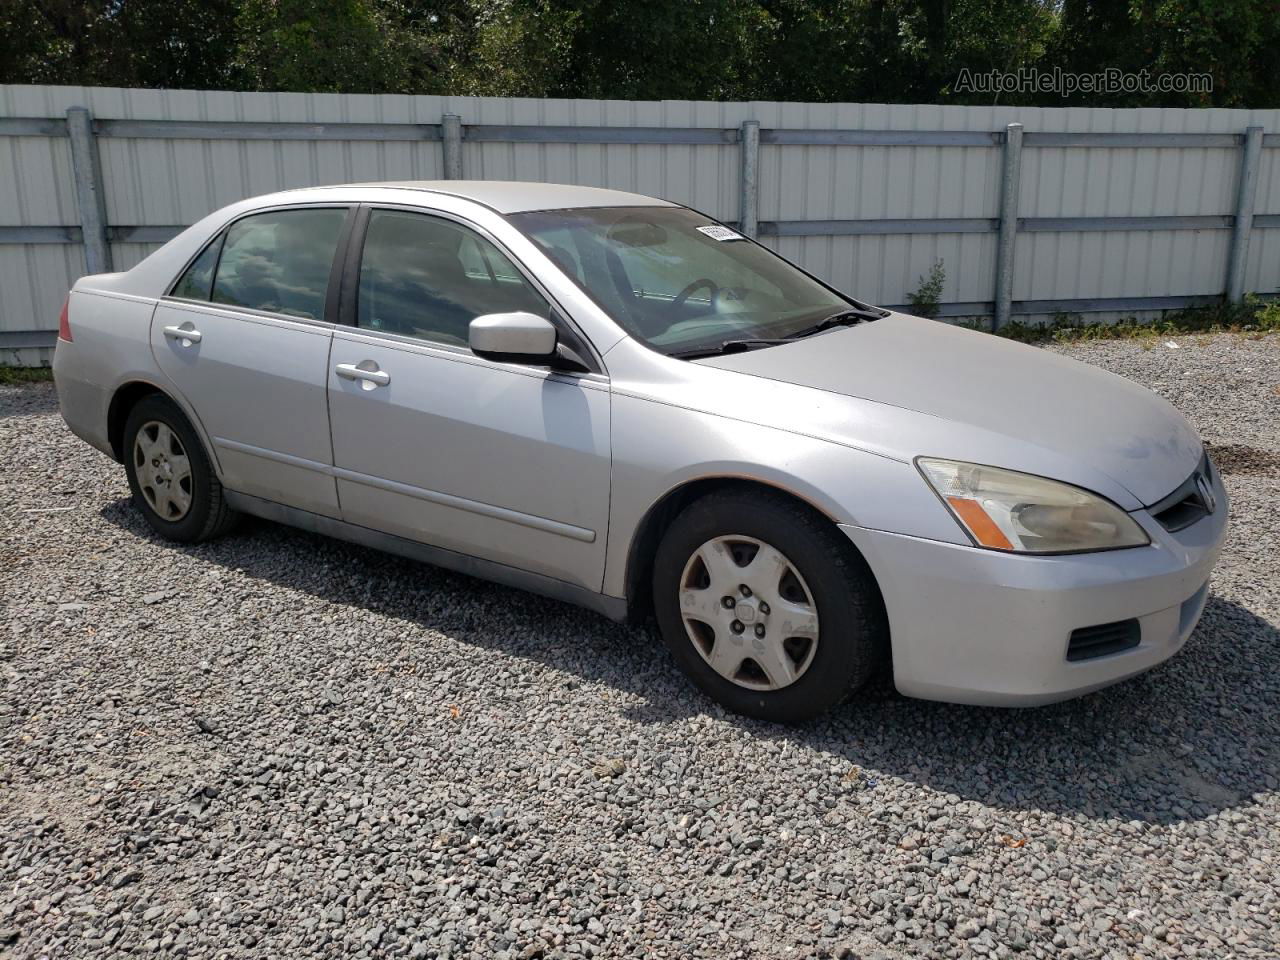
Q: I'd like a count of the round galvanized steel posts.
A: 5